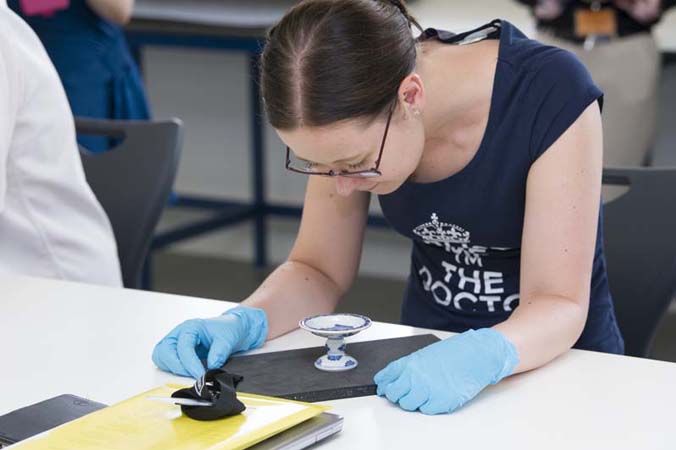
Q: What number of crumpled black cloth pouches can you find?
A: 1